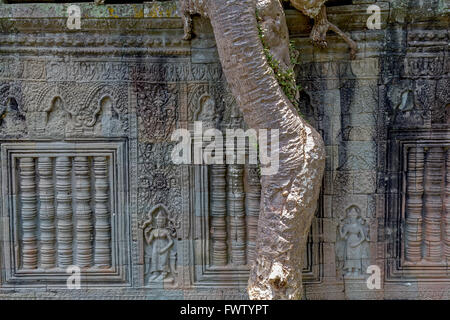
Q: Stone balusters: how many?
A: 11